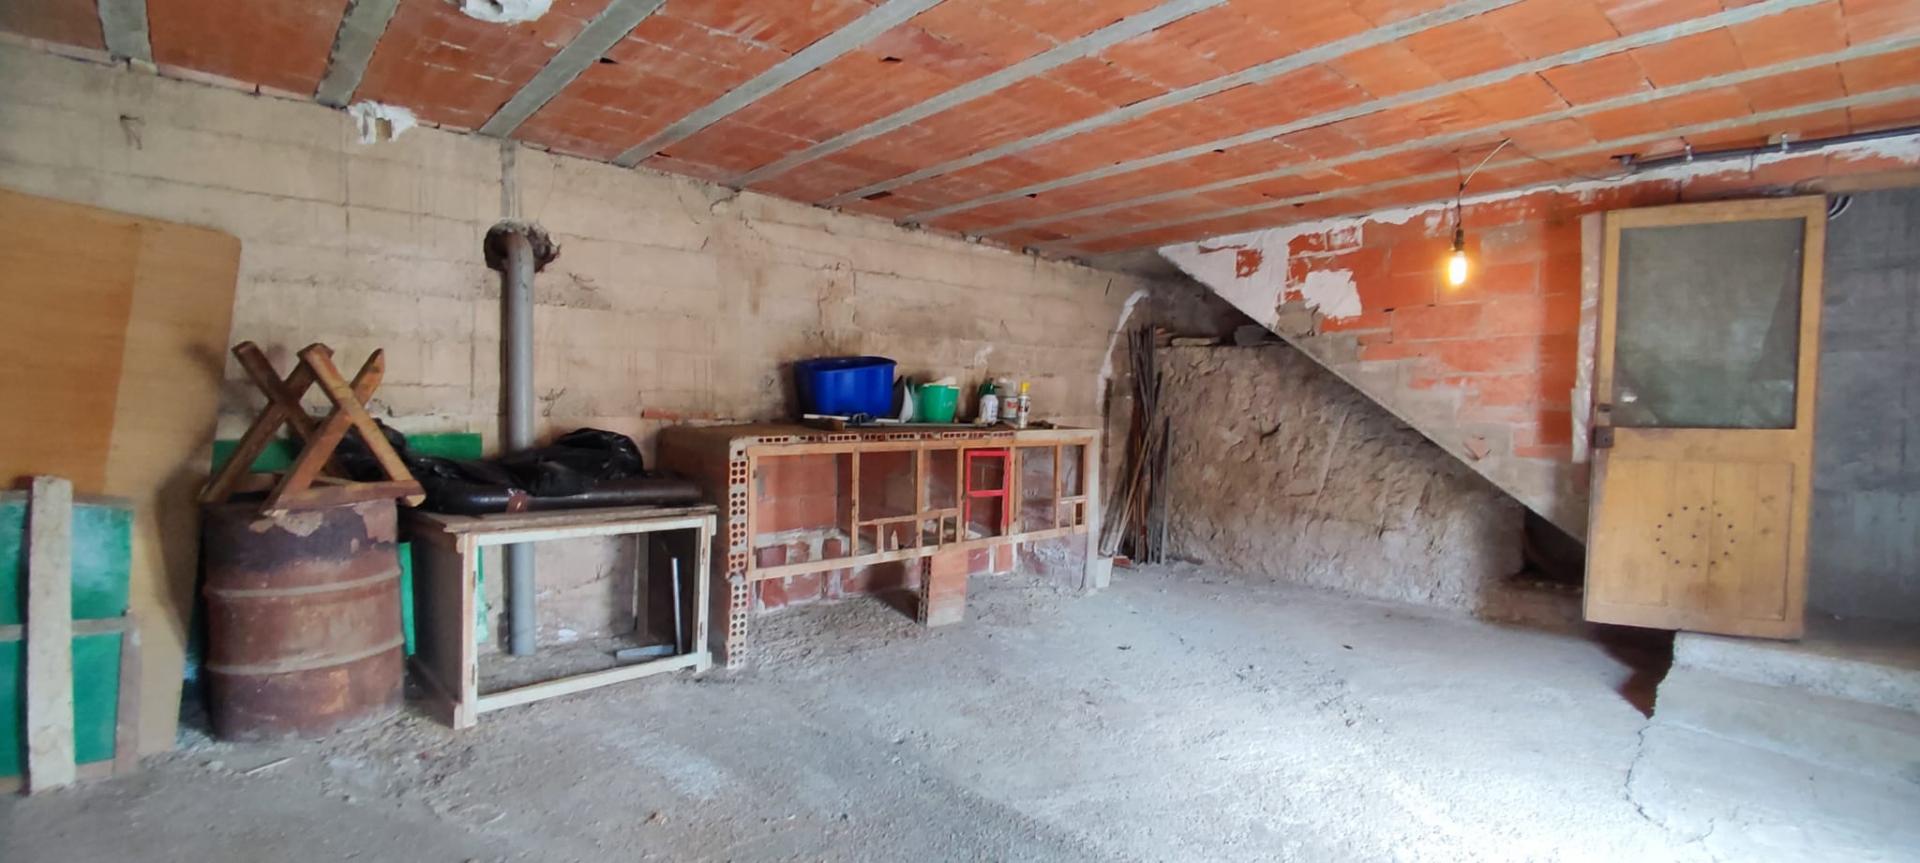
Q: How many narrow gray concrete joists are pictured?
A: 9